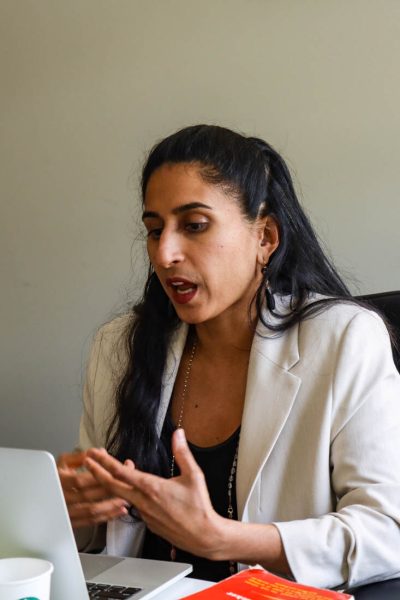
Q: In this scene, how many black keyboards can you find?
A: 1